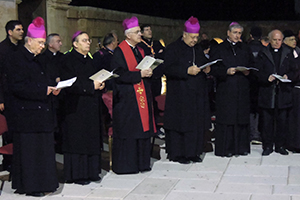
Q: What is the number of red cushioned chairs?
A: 3